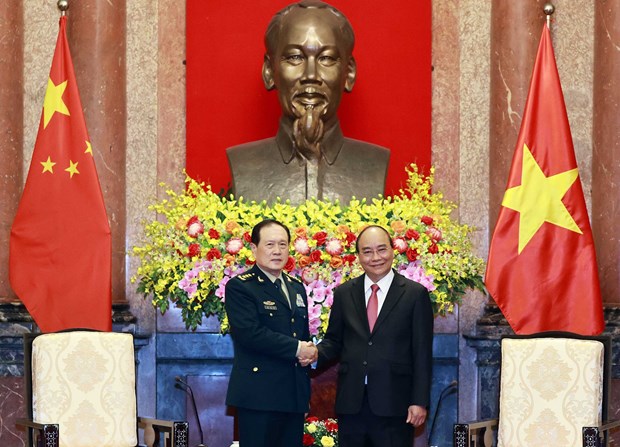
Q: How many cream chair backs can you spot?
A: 2